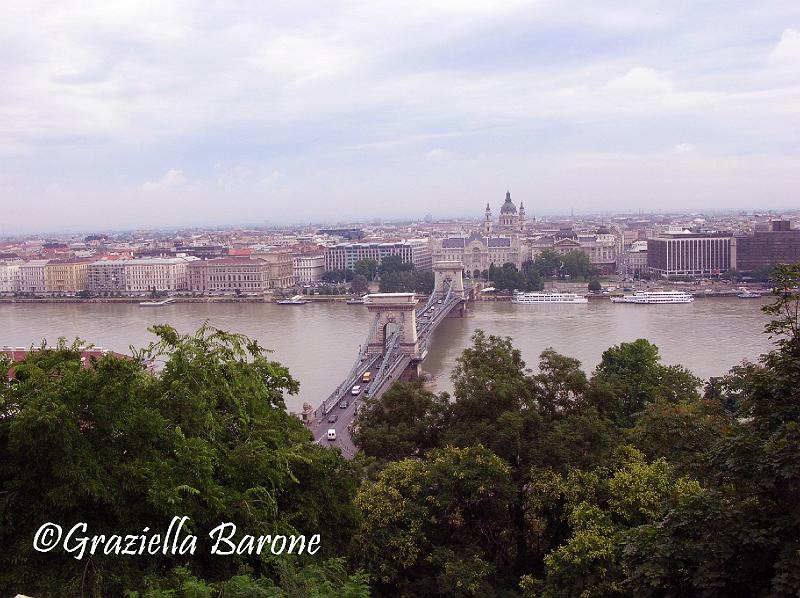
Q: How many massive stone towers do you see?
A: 2